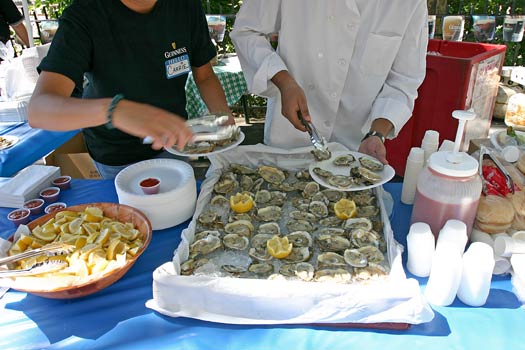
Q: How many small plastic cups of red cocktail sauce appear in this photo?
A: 6